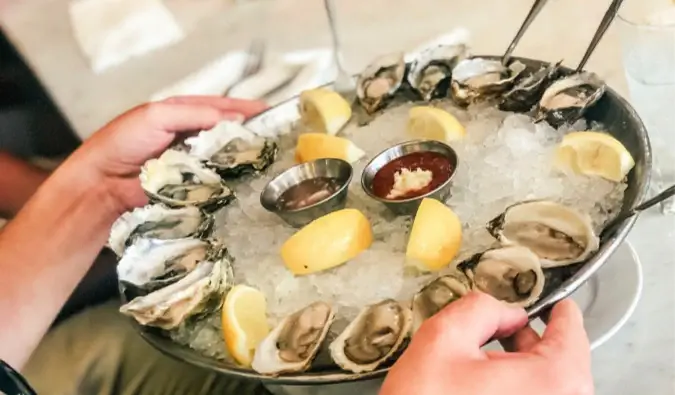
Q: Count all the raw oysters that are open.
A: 15